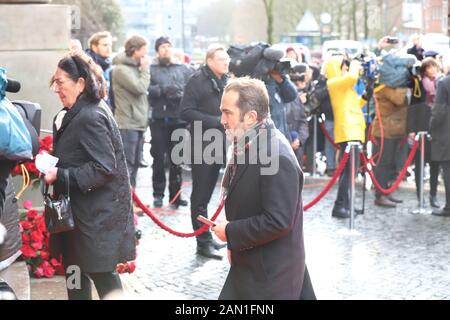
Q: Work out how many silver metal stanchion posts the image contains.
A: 3